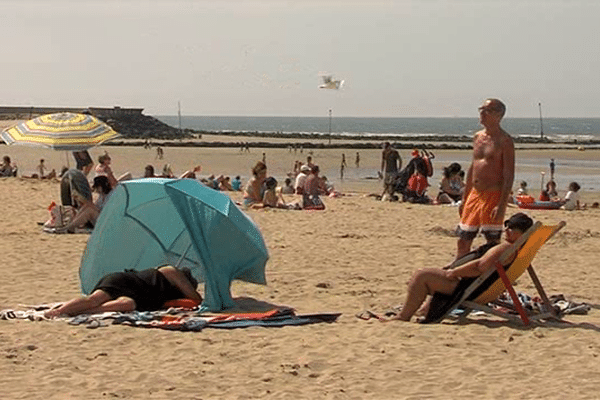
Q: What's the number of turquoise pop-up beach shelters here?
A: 1